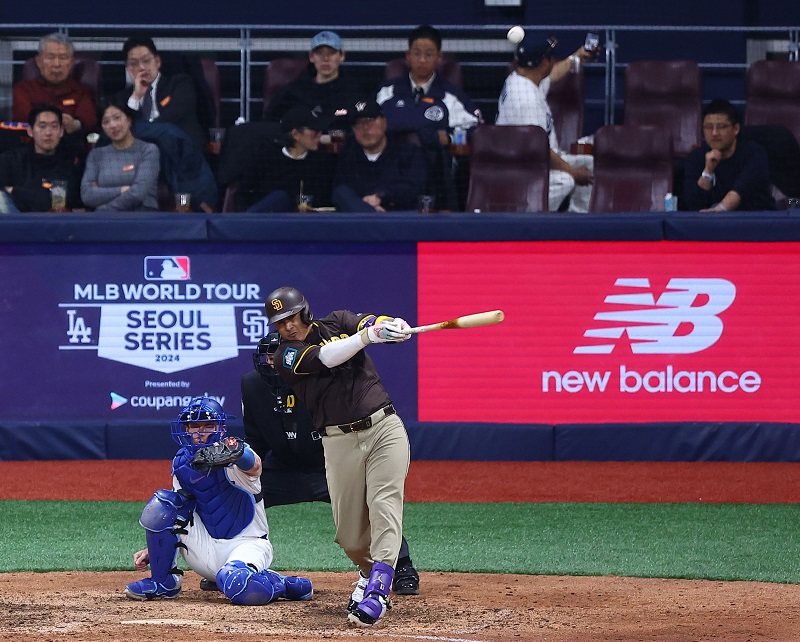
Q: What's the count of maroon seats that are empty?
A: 4